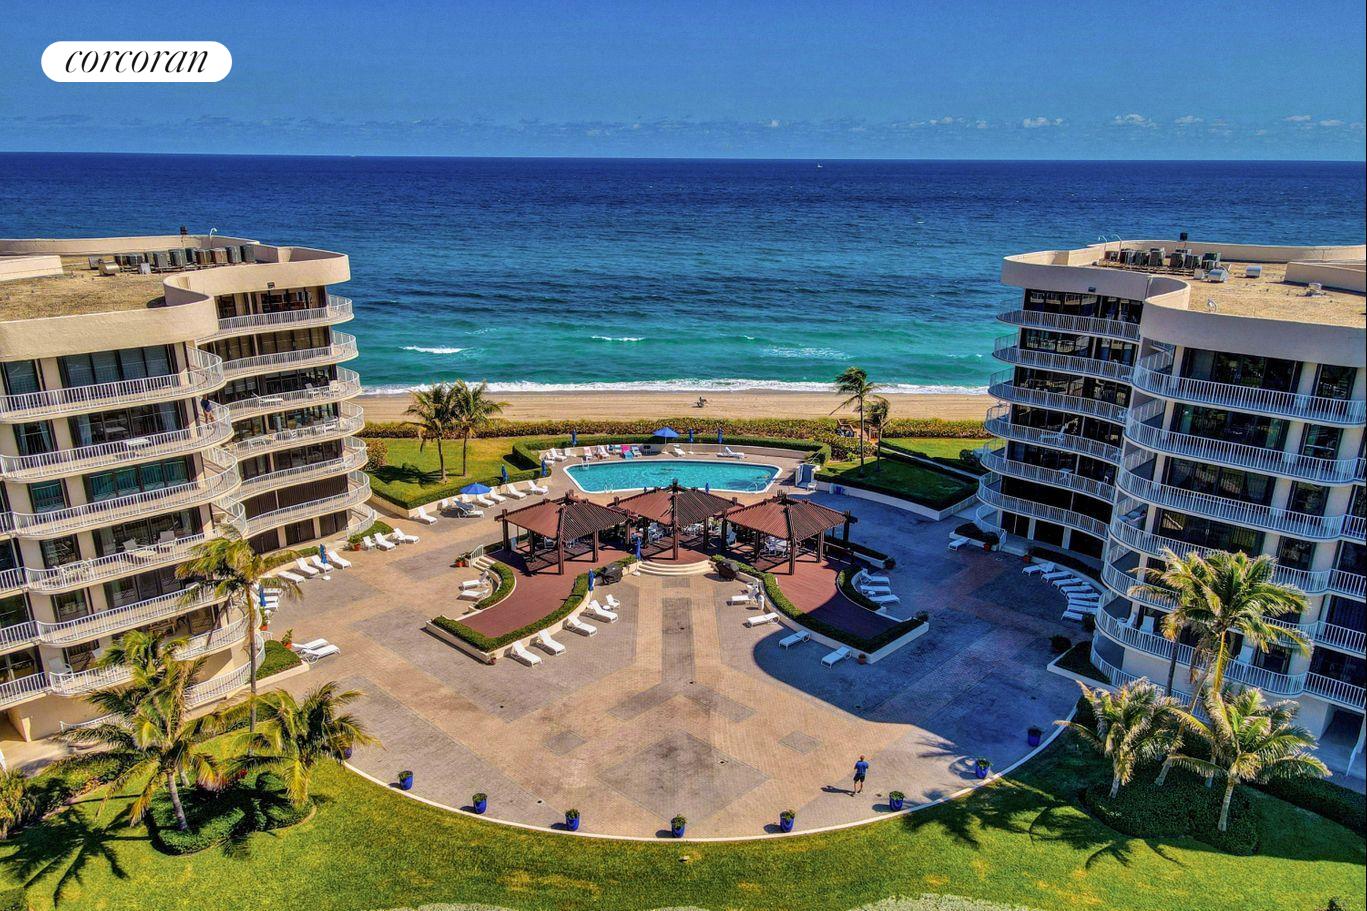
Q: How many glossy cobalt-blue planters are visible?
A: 9